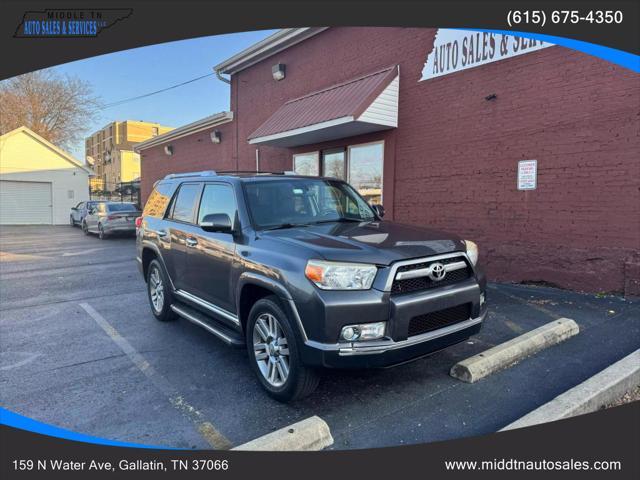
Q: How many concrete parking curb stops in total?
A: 2